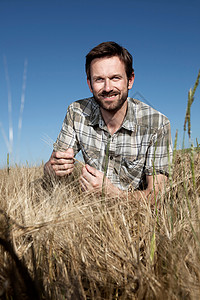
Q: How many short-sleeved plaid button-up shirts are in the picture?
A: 1